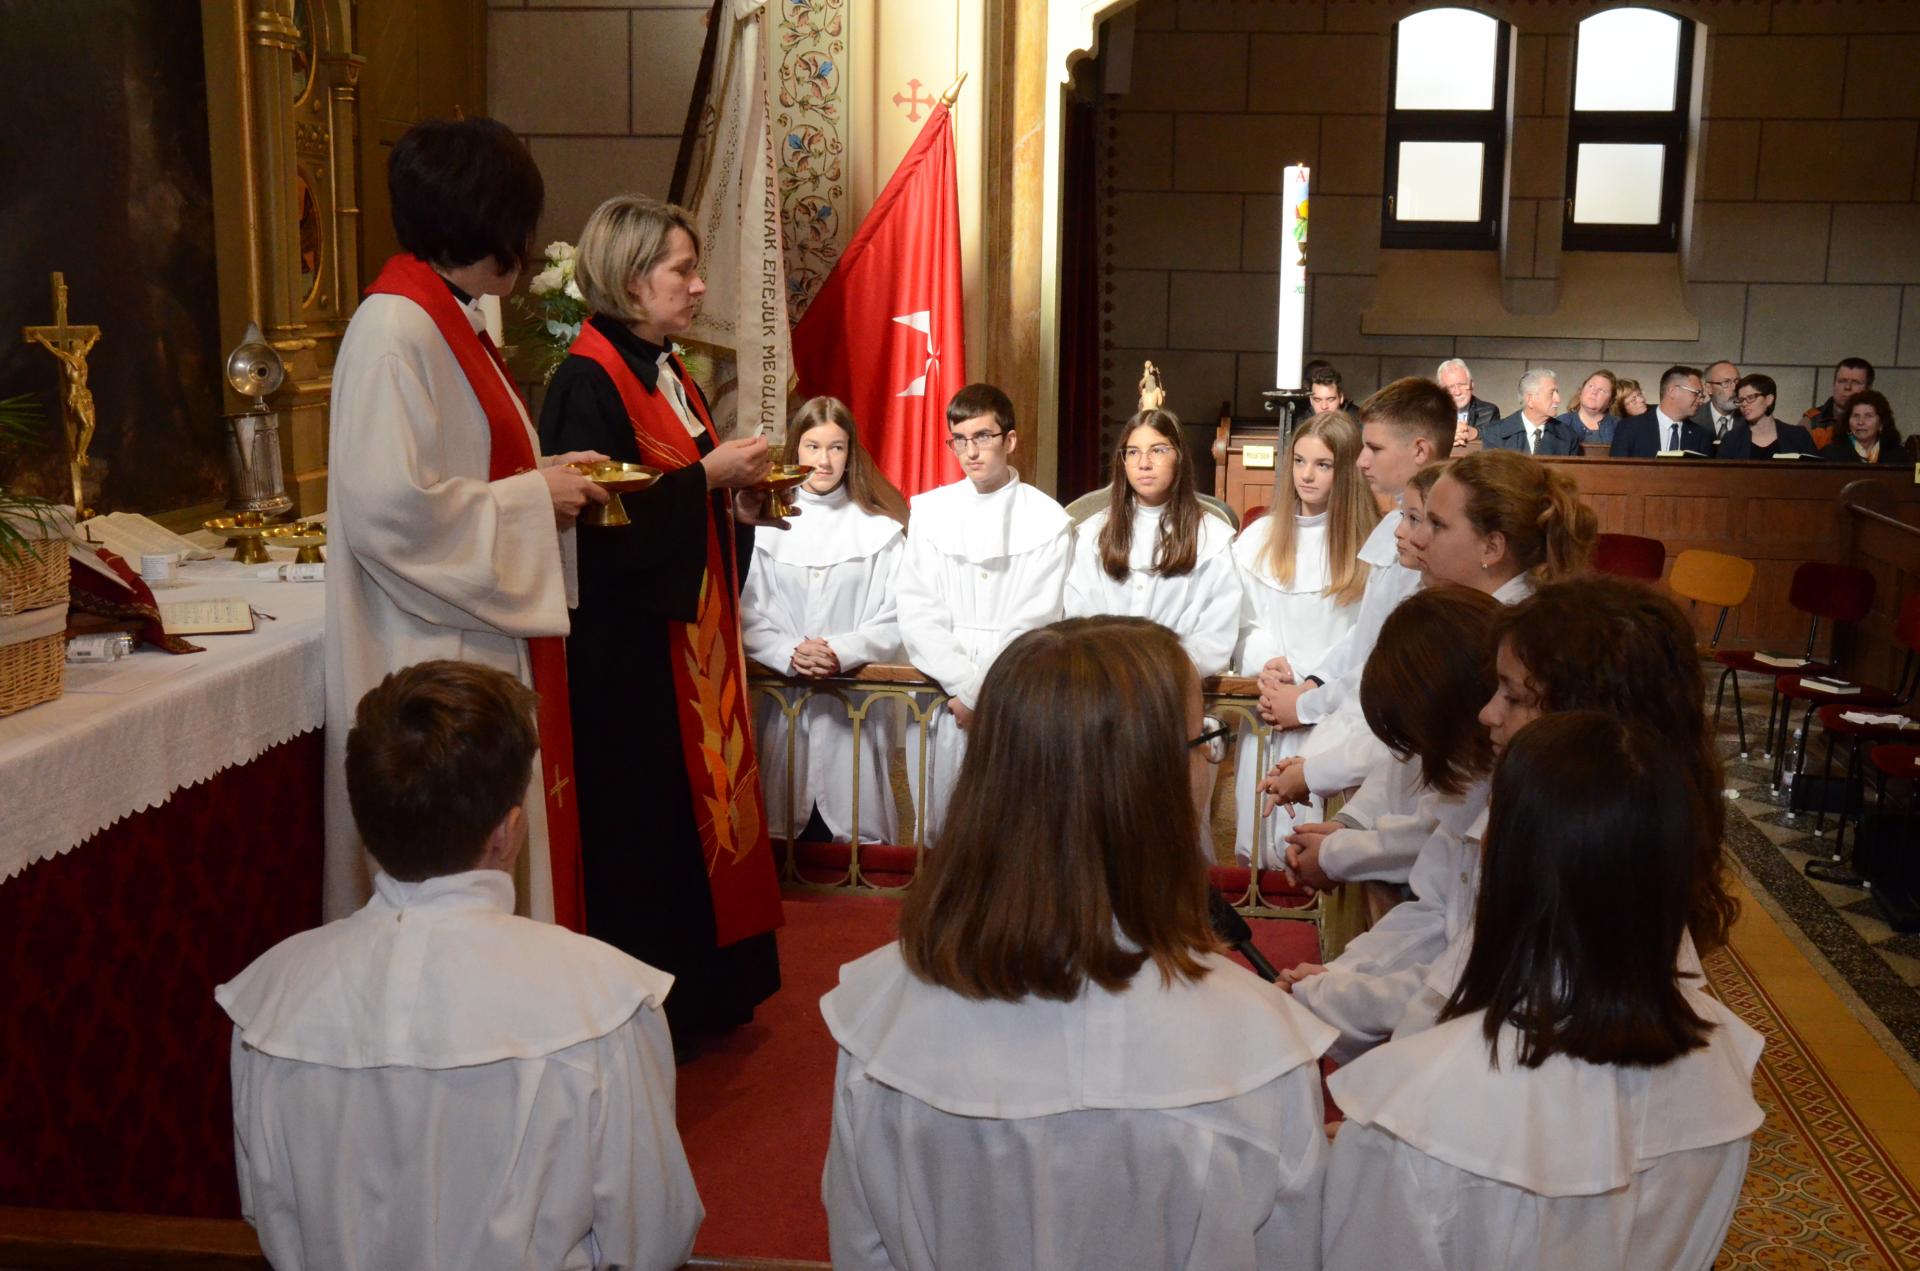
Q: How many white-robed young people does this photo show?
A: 12